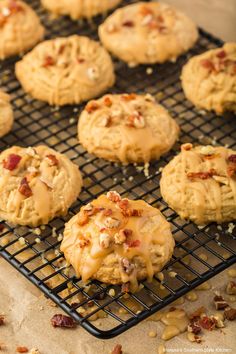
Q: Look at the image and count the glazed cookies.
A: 10